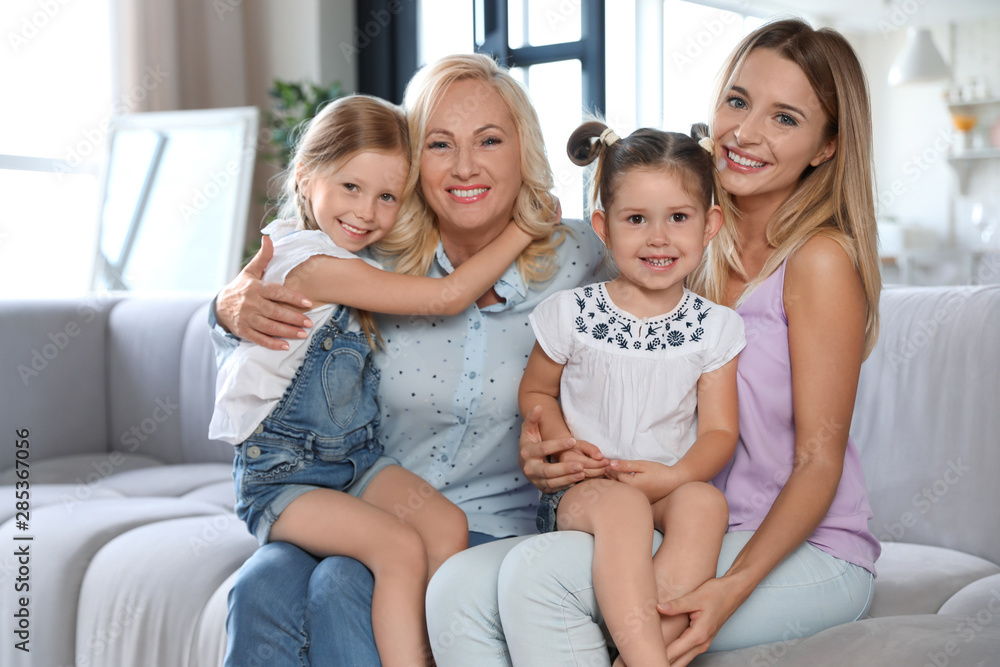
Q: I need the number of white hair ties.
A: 2